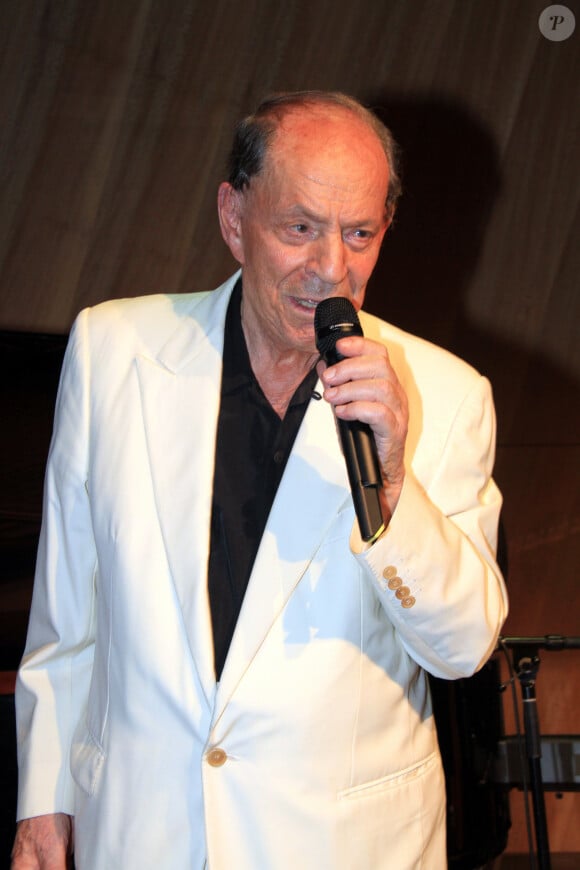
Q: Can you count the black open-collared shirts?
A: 1